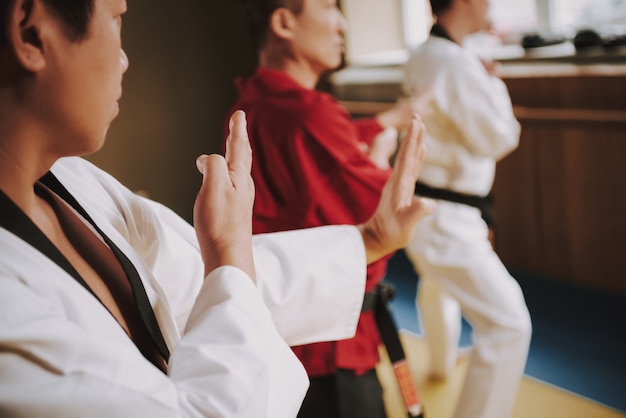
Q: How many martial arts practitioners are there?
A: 3